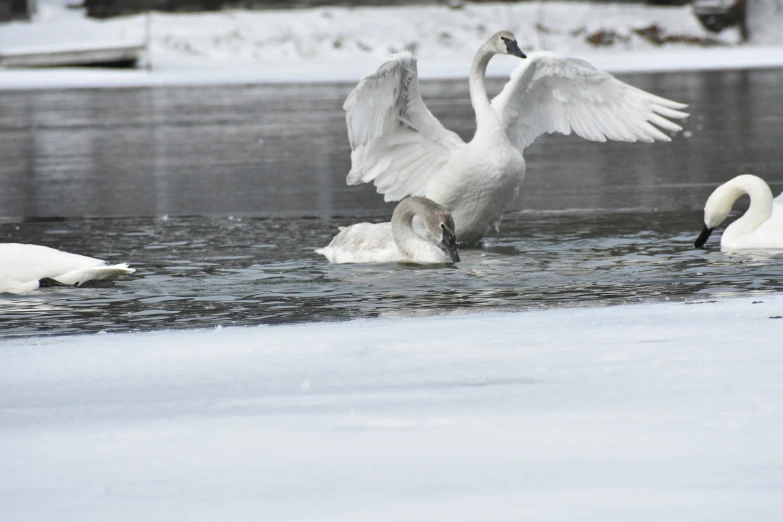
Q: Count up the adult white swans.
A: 3